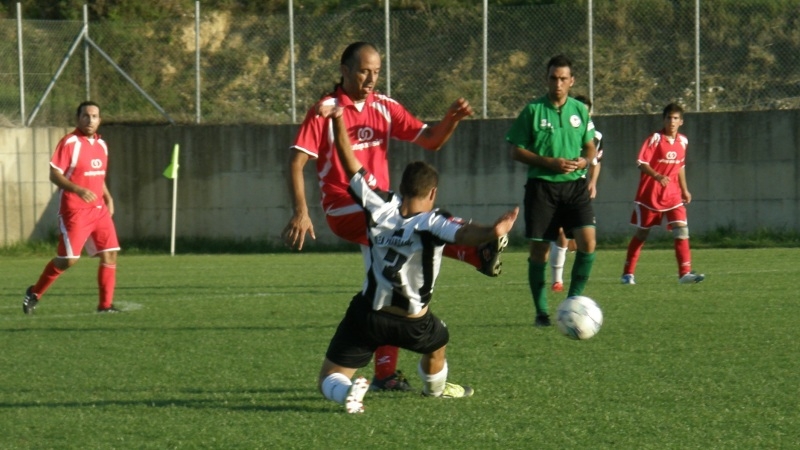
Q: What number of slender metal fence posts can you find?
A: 8